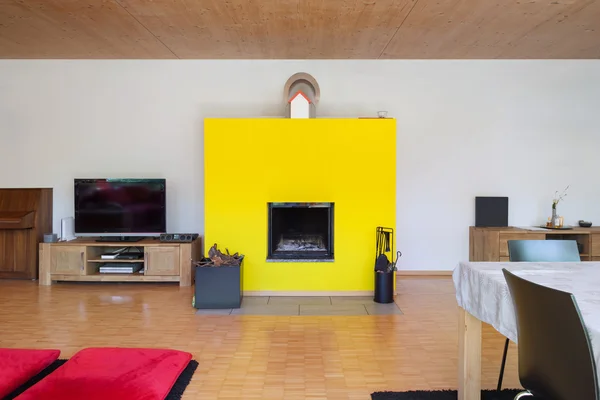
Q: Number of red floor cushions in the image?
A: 2